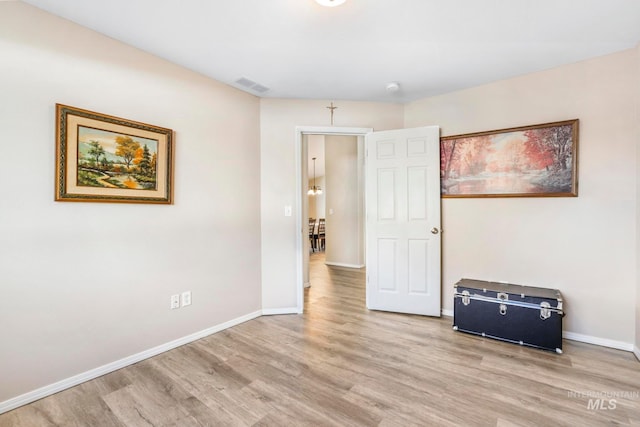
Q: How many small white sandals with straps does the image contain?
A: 0